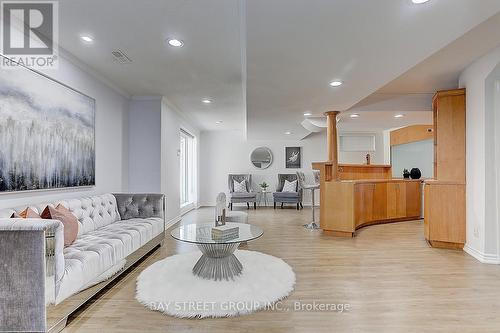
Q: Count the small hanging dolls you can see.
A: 0